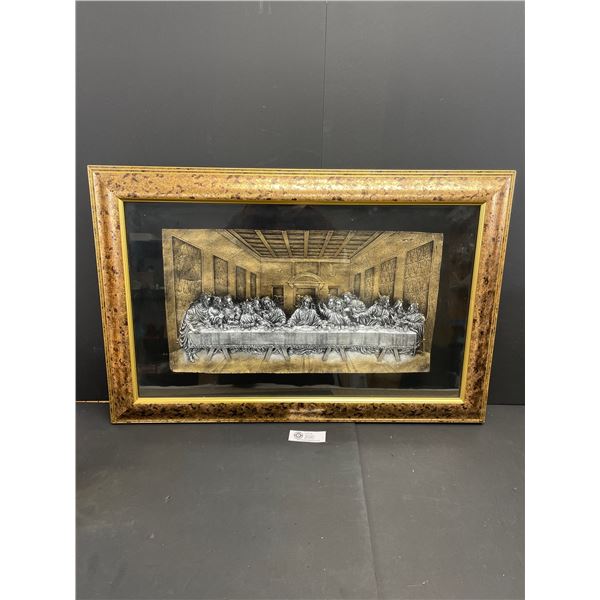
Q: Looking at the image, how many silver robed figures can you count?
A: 13